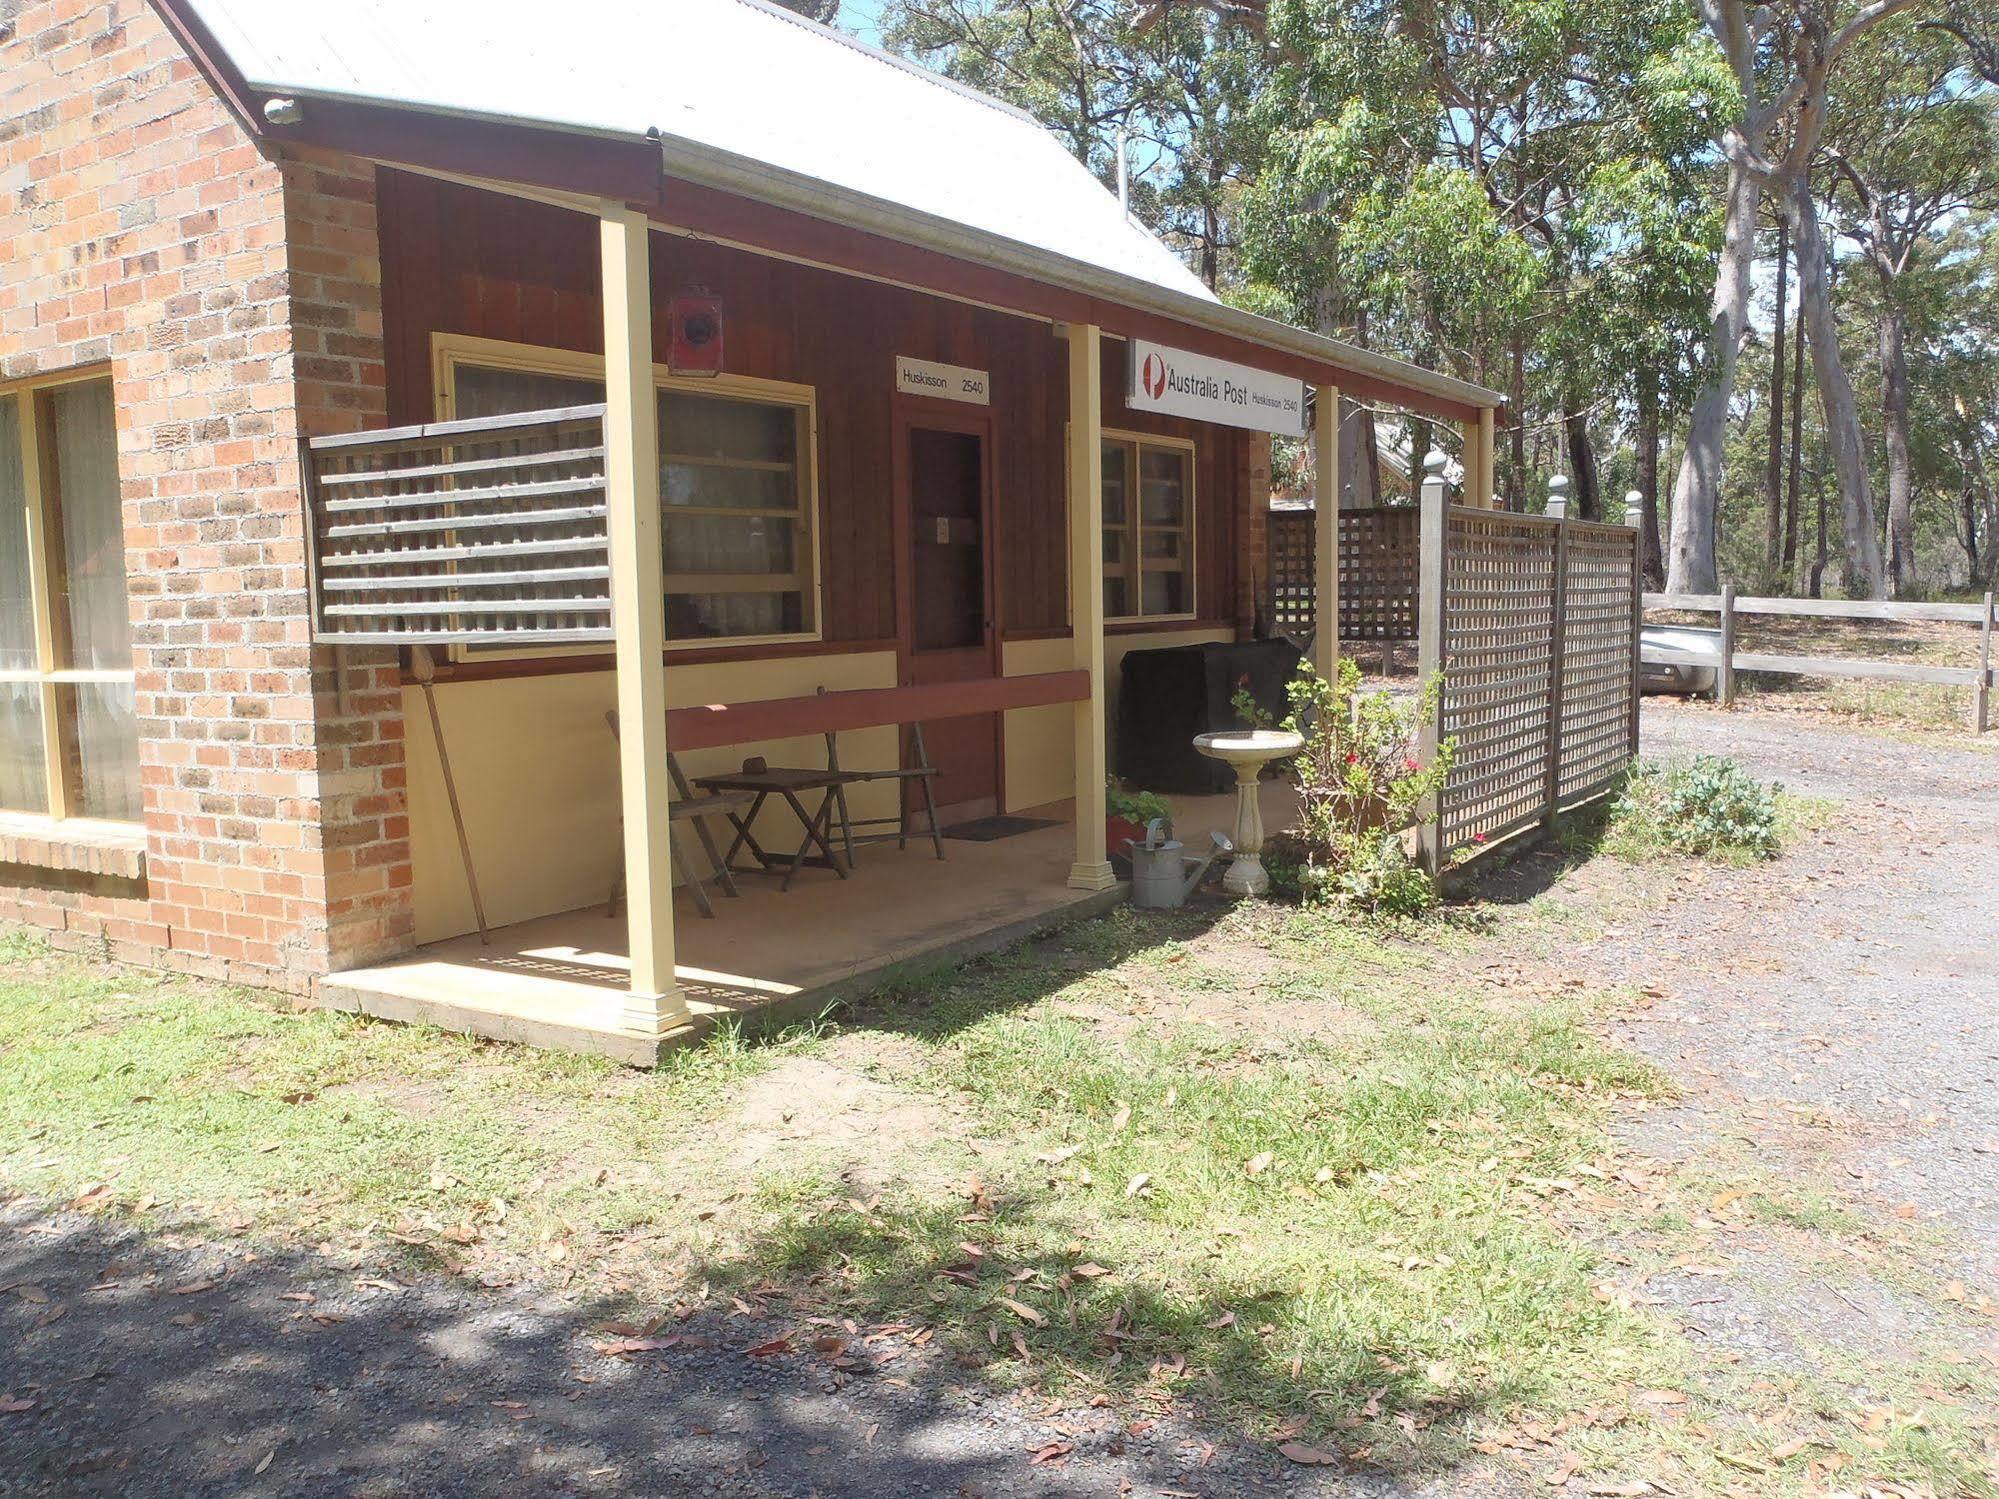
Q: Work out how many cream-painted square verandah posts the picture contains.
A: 4